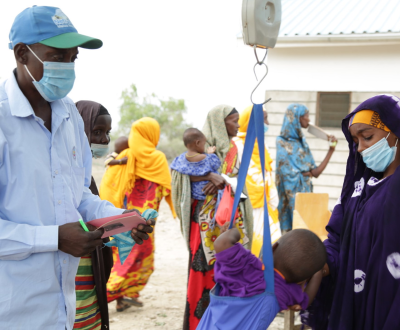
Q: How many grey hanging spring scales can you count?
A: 1